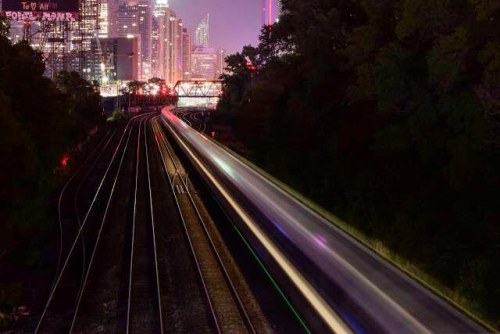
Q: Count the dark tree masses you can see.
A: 2